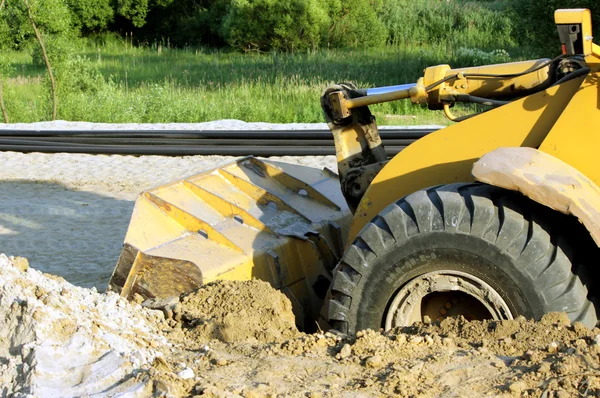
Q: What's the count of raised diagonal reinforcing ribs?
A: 4